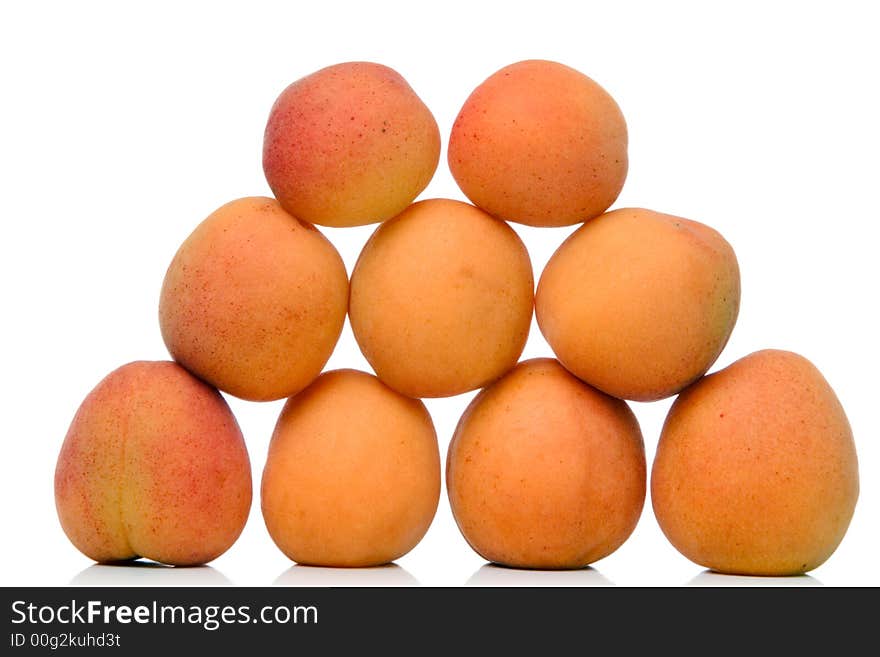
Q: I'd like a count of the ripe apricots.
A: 9